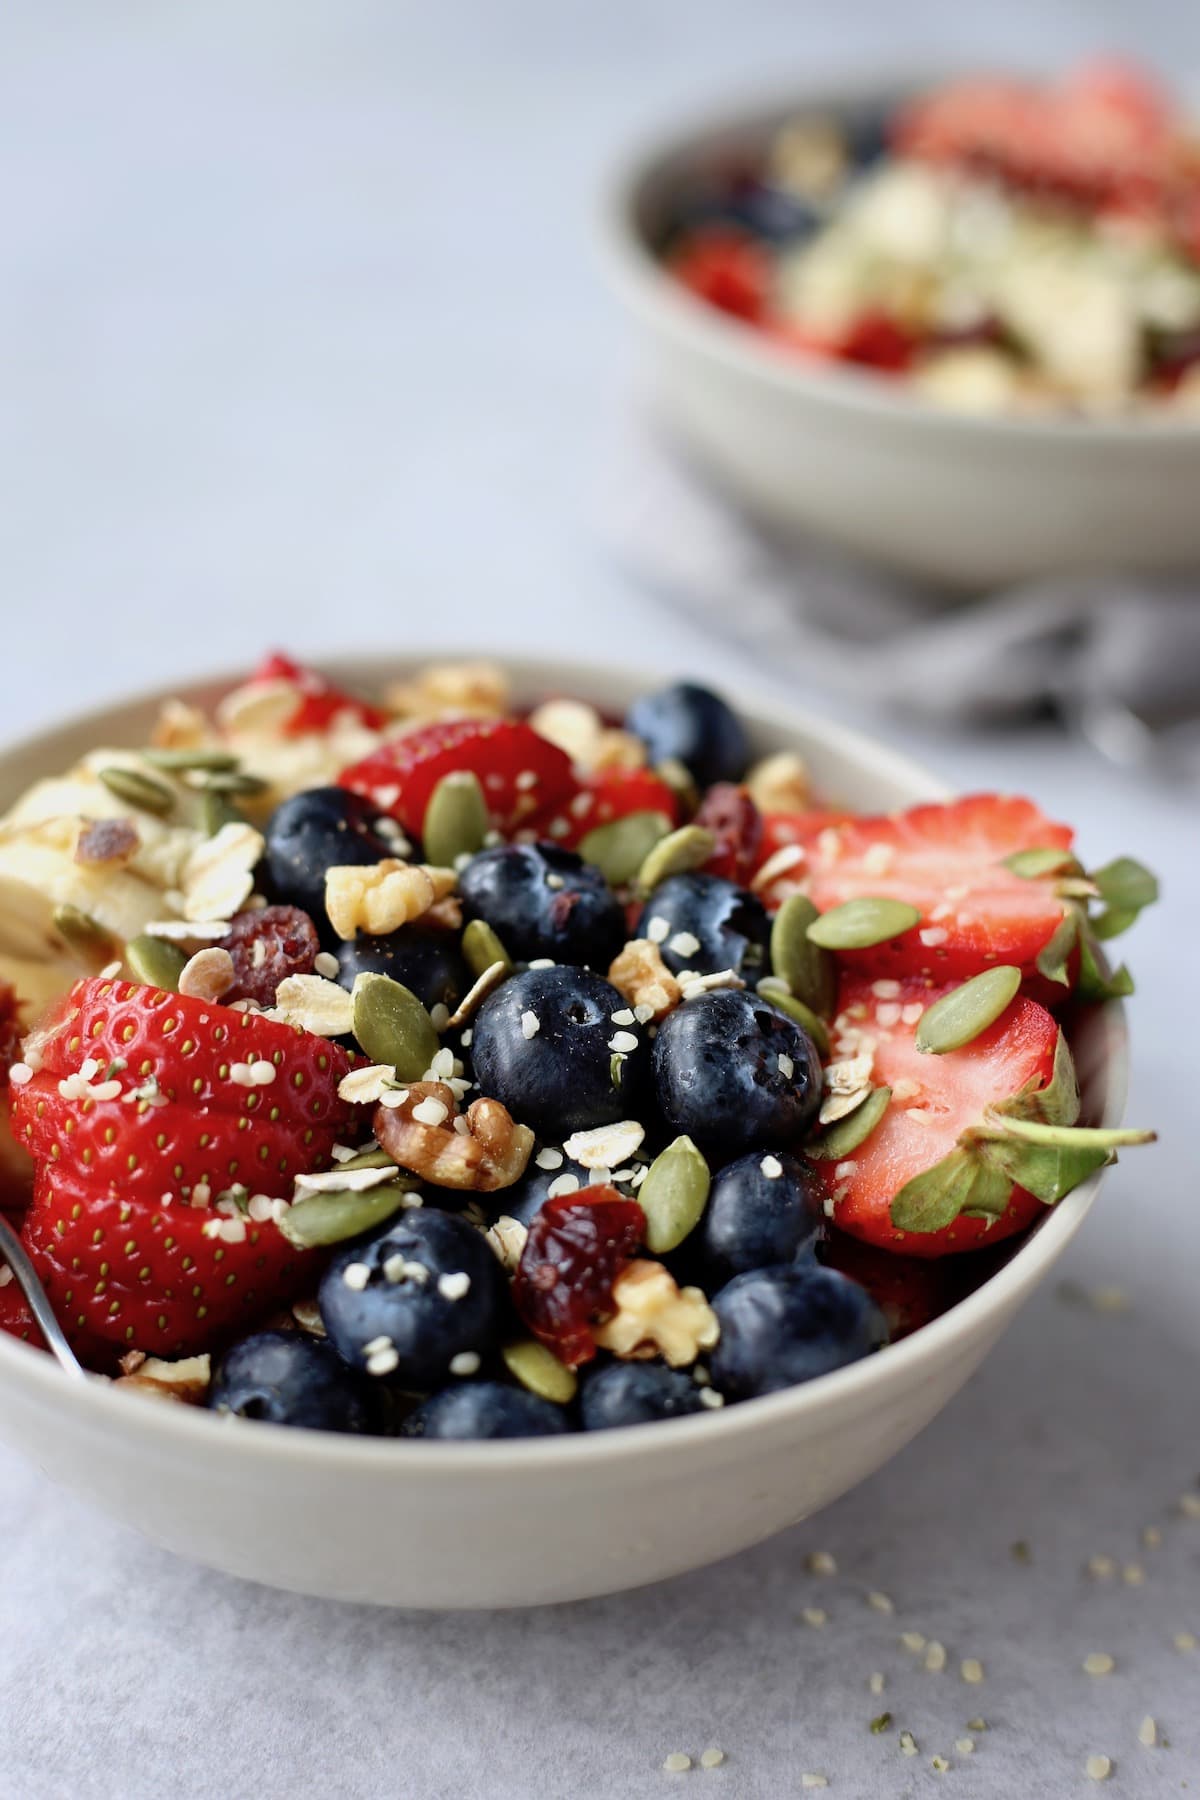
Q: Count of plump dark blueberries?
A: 14